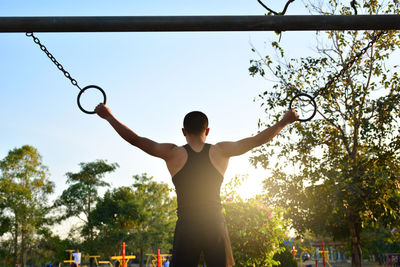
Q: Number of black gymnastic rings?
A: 2